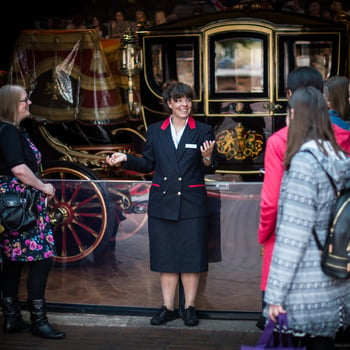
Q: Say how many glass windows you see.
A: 3